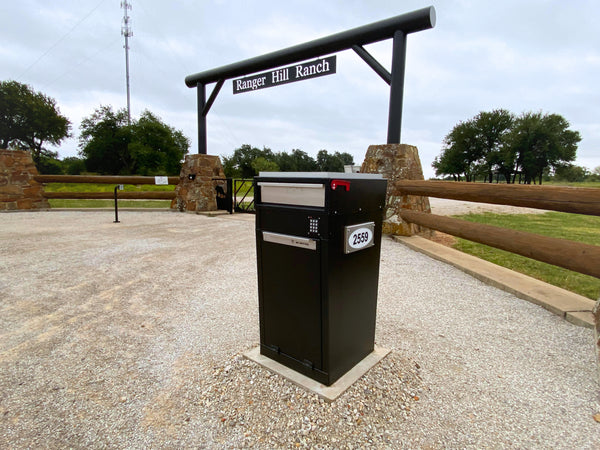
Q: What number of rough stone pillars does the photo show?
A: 3